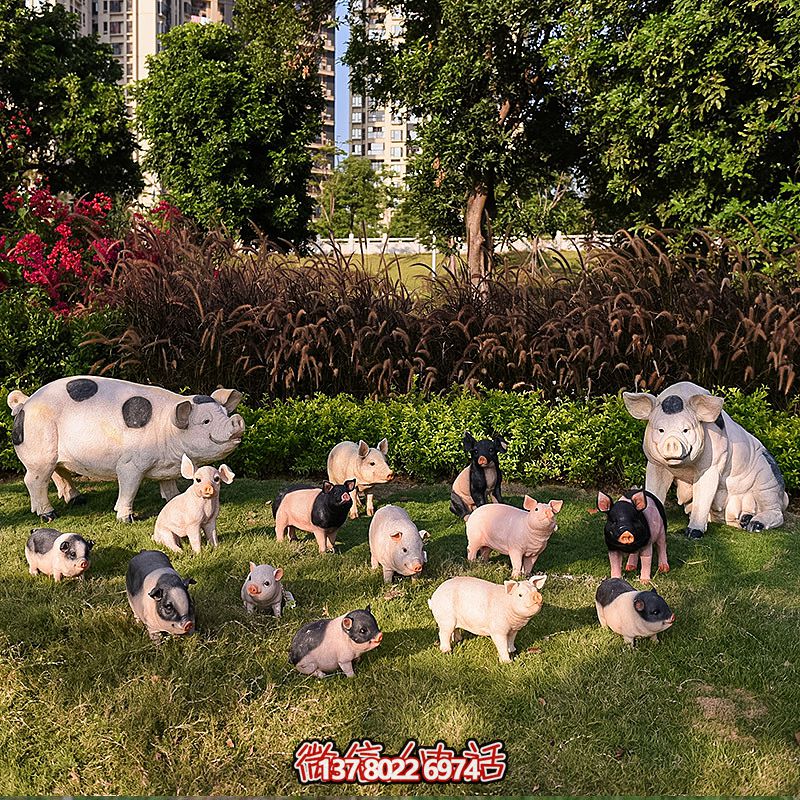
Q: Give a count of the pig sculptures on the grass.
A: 15